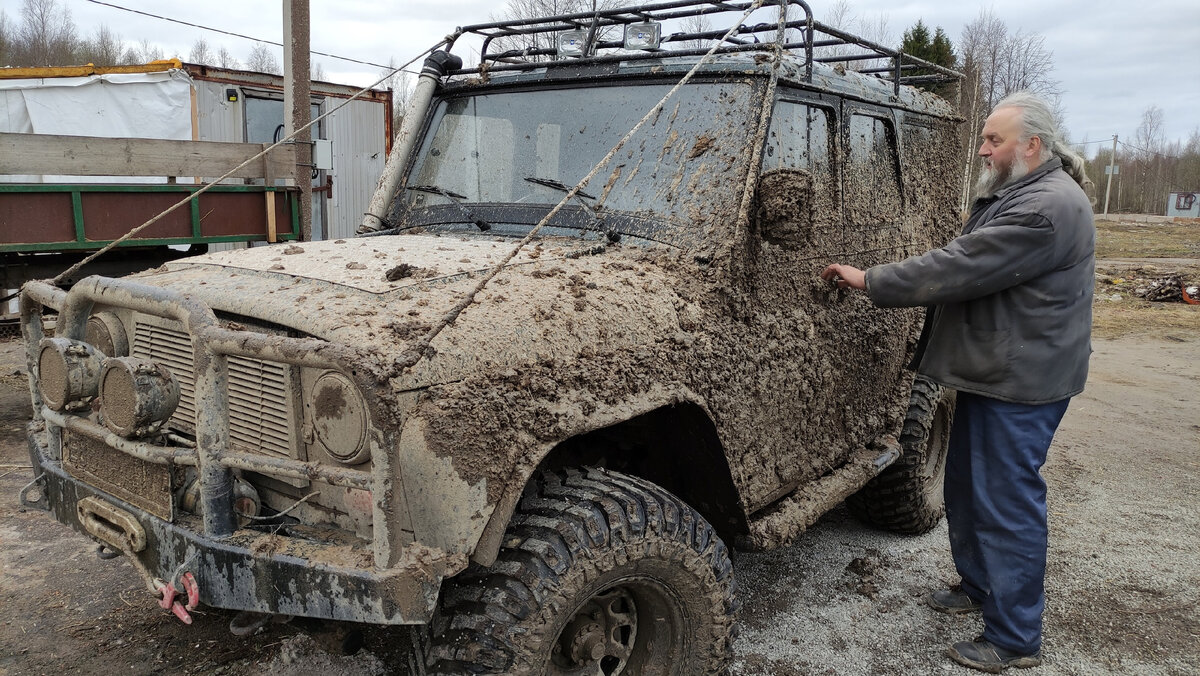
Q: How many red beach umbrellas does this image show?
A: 0